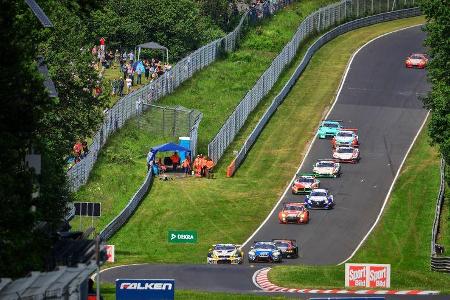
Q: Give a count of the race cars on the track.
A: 11